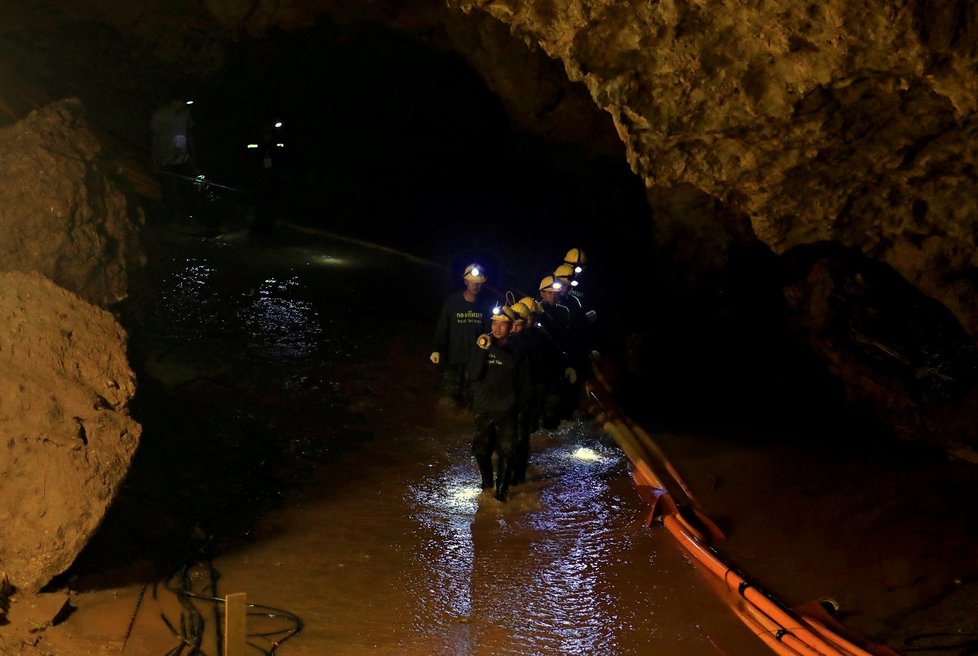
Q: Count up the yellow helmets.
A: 7